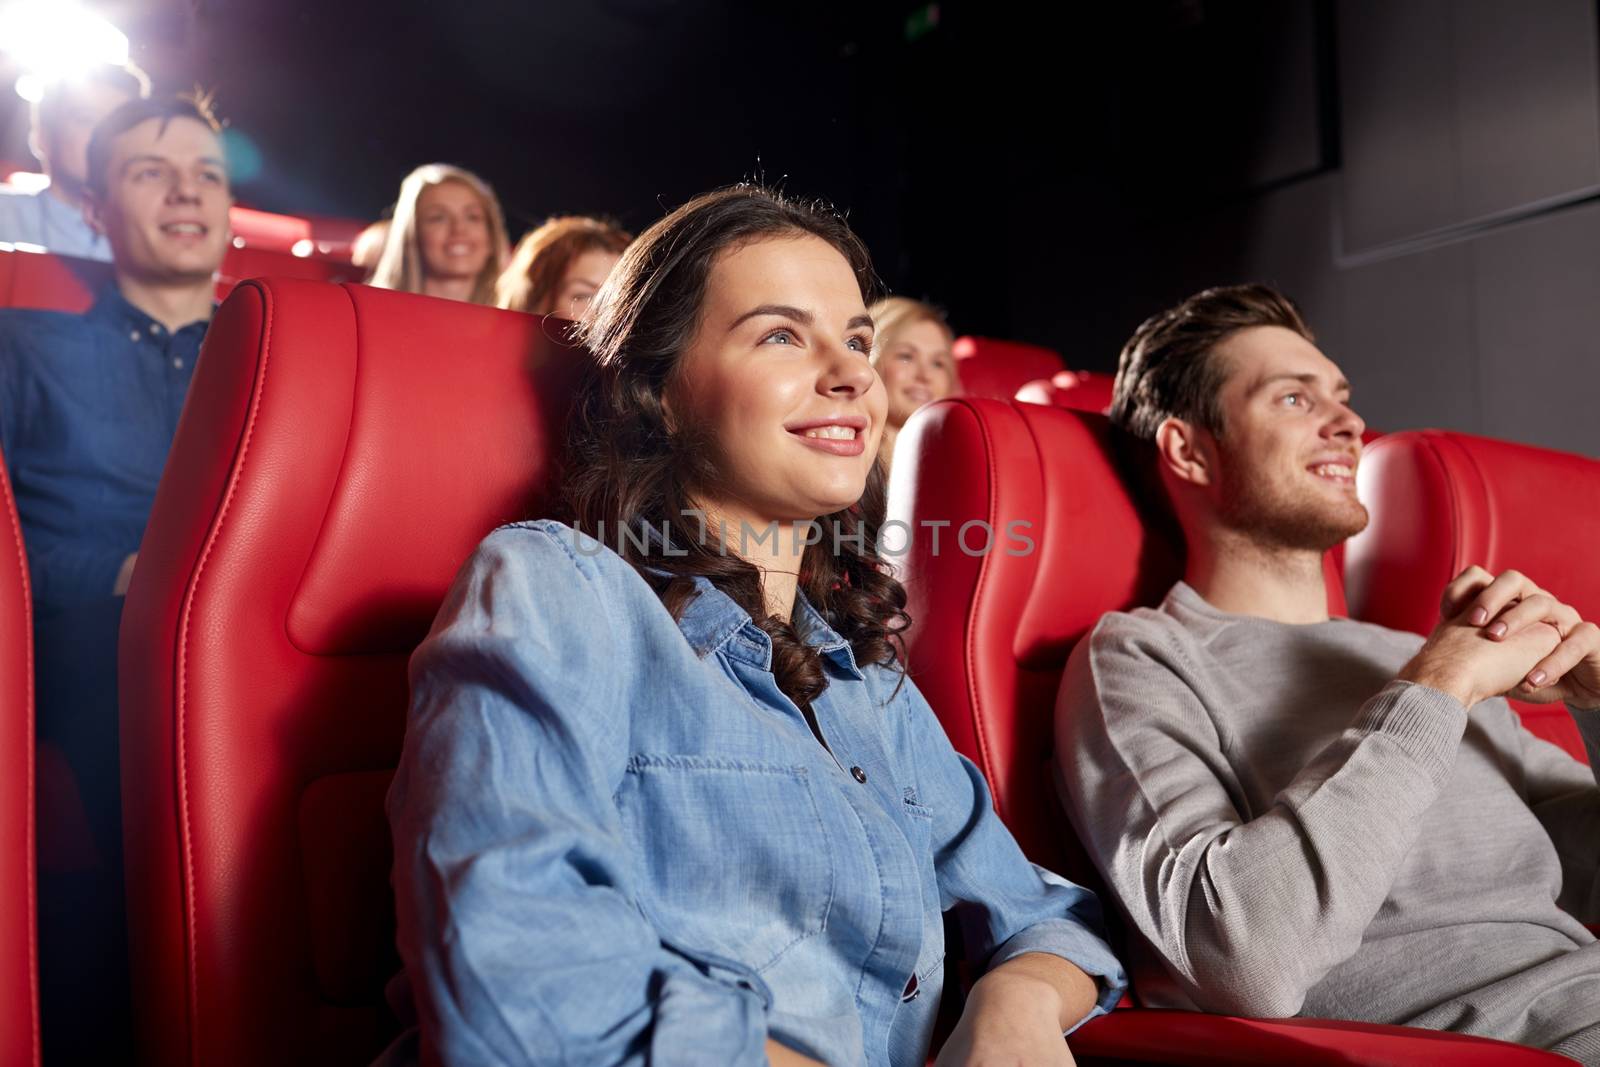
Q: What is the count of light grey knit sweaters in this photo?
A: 1